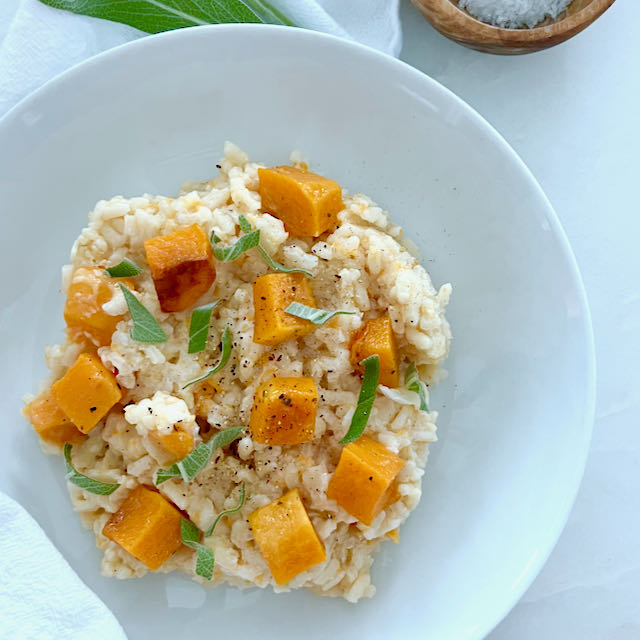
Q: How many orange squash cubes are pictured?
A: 12